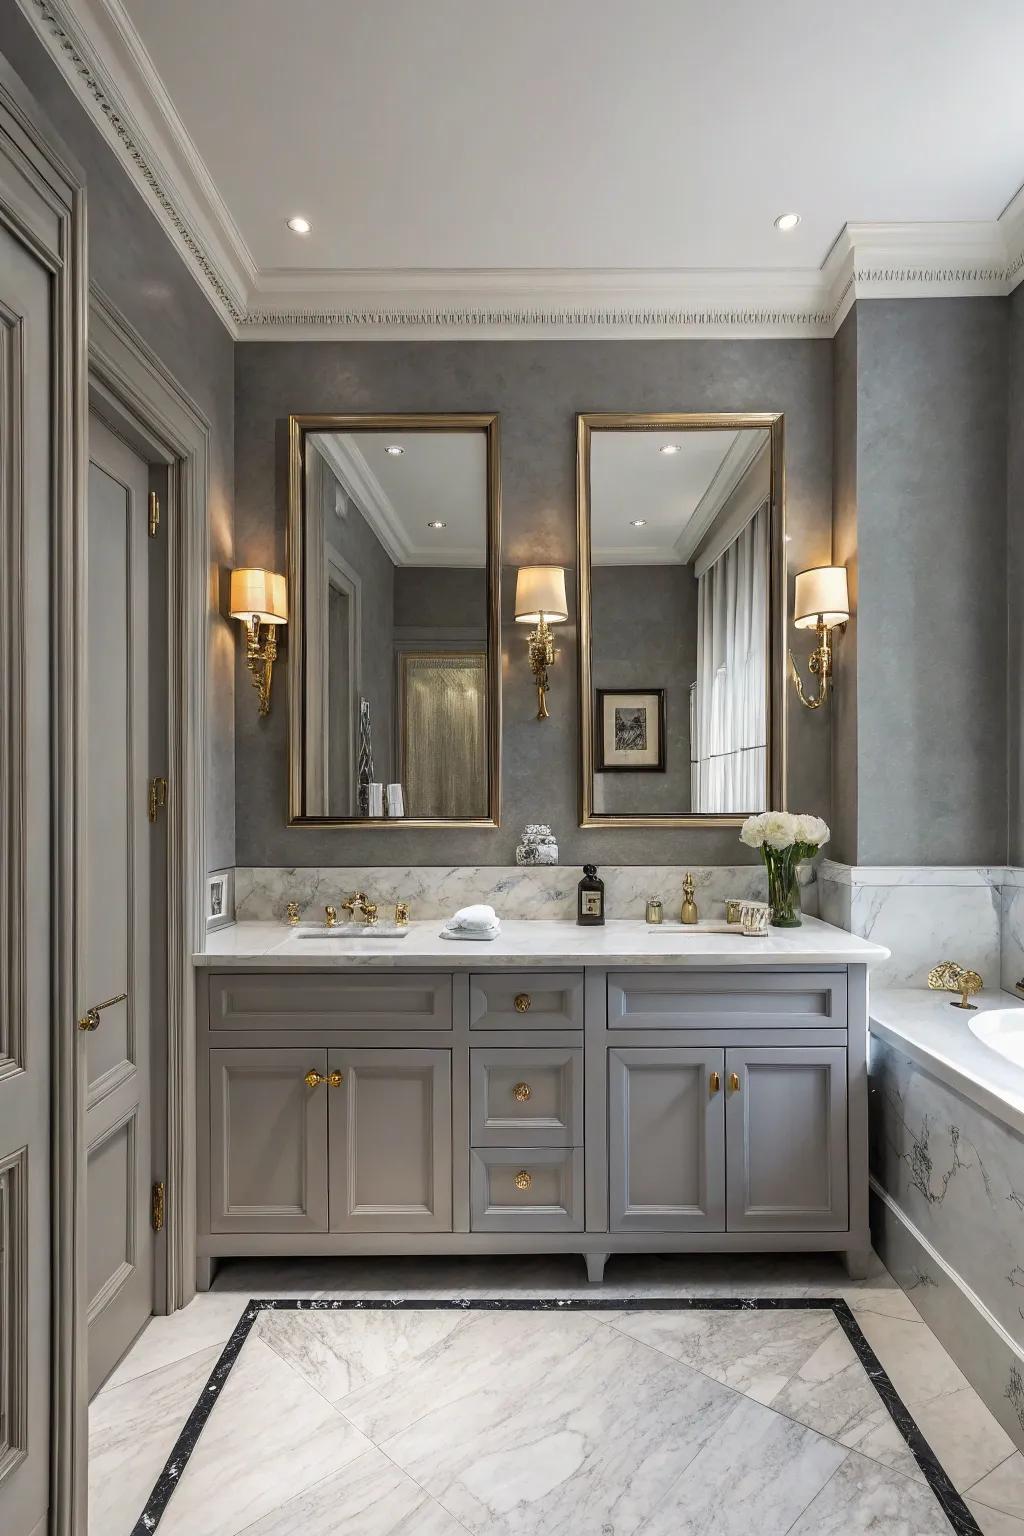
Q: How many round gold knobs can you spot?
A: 5